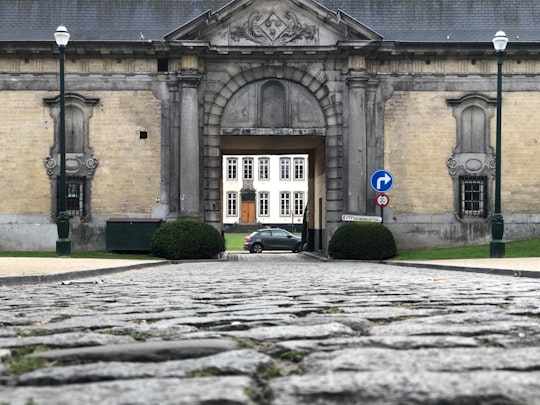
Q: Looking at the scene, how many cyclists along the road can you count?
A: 0